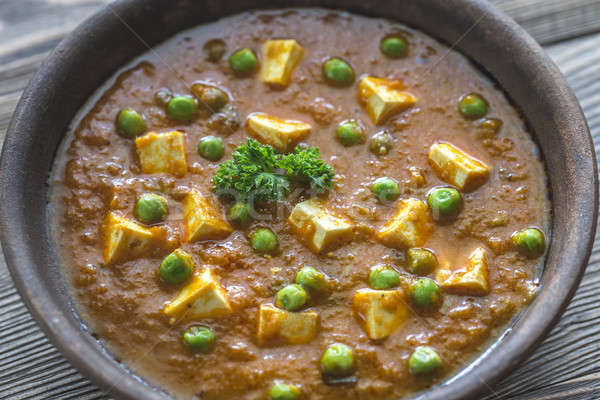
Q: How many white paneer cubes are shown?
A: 13